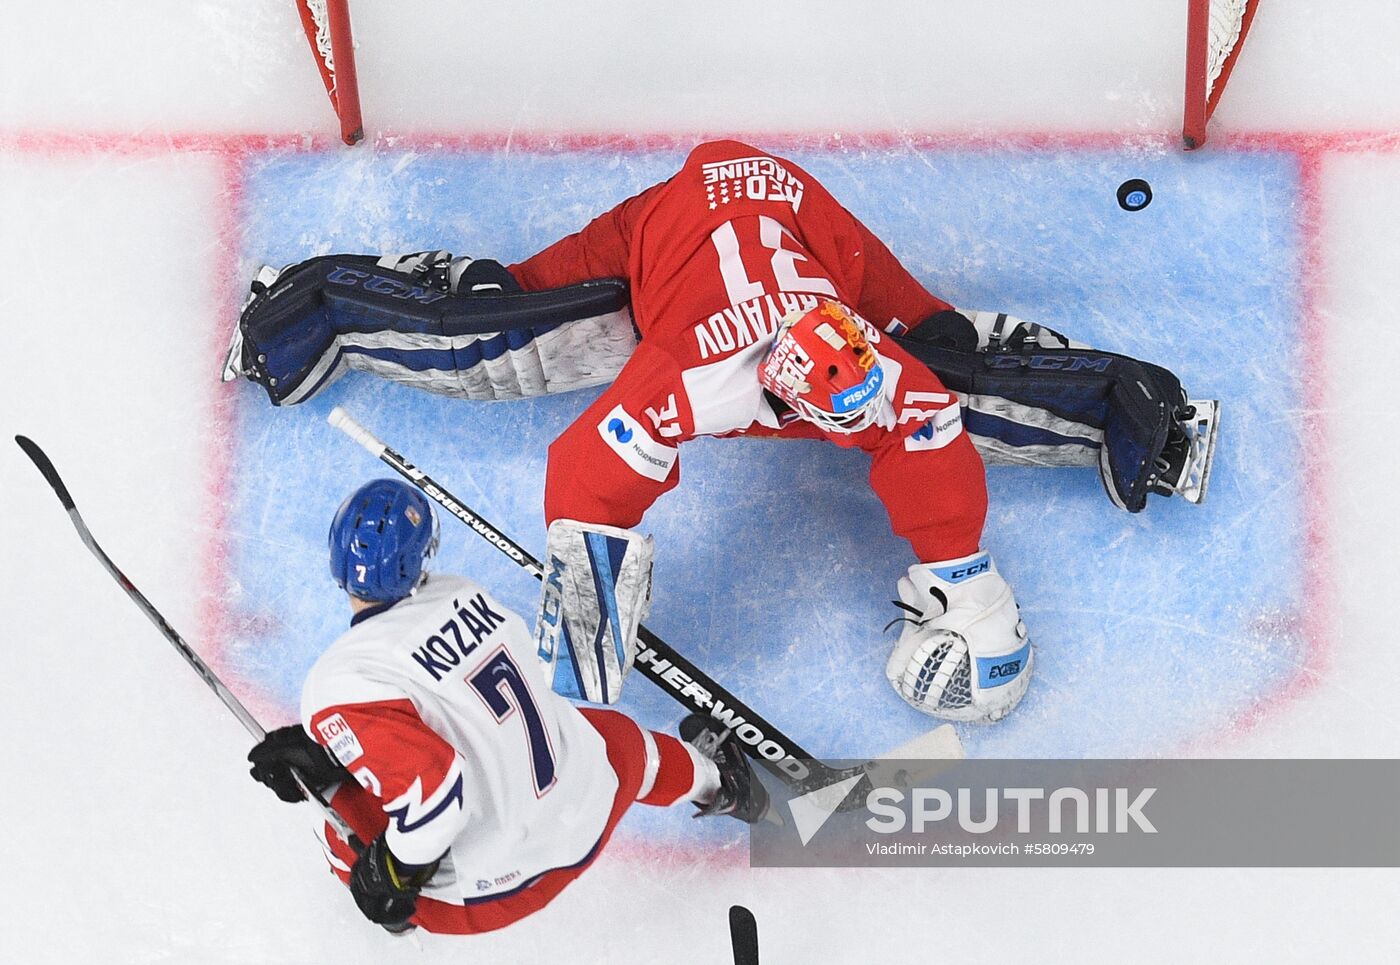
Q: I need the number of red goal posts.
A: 2